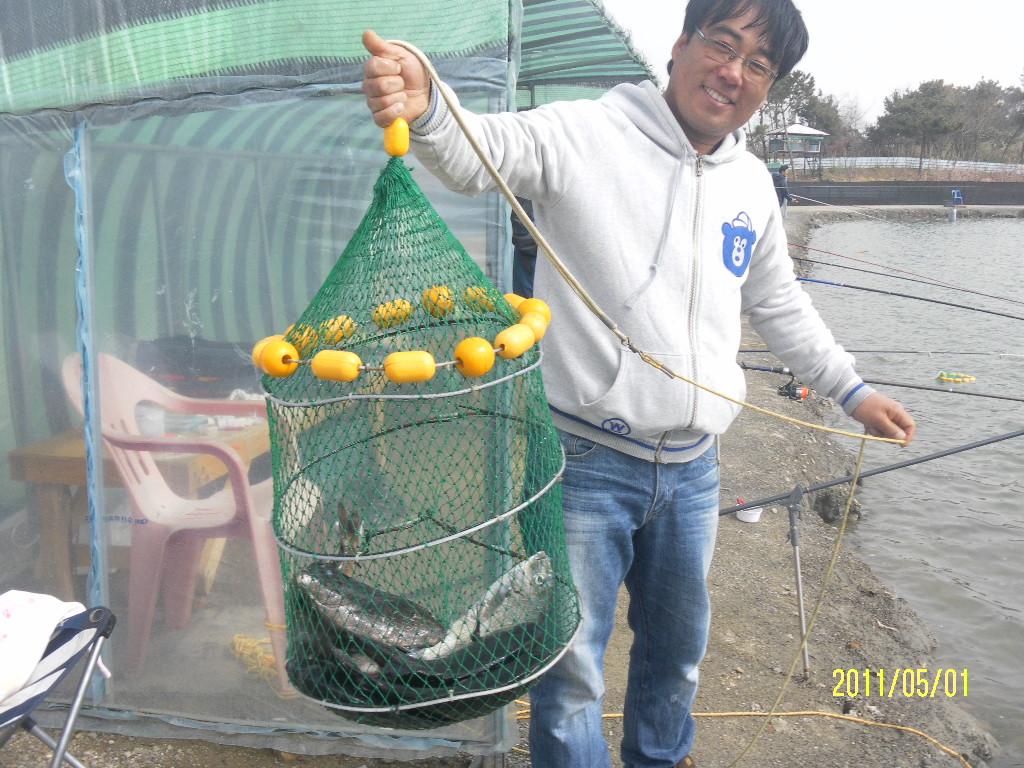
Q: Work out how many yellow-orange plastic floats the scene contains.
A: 15